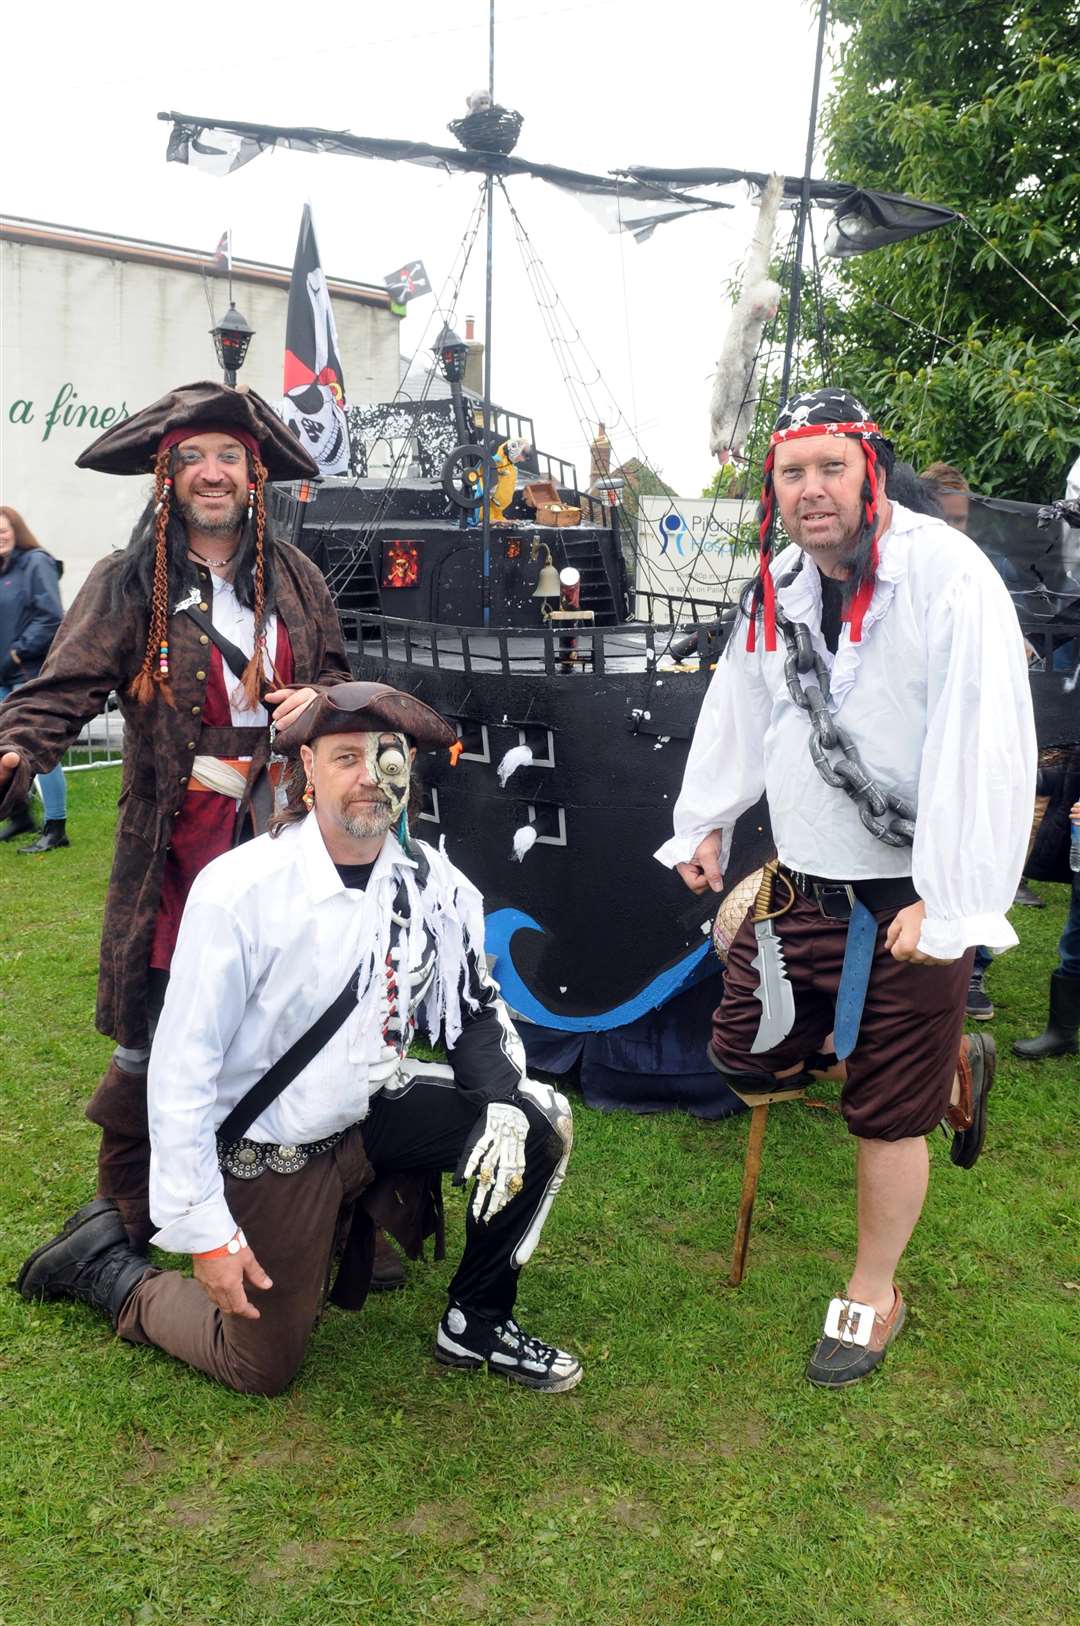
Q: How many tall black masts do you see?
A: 2